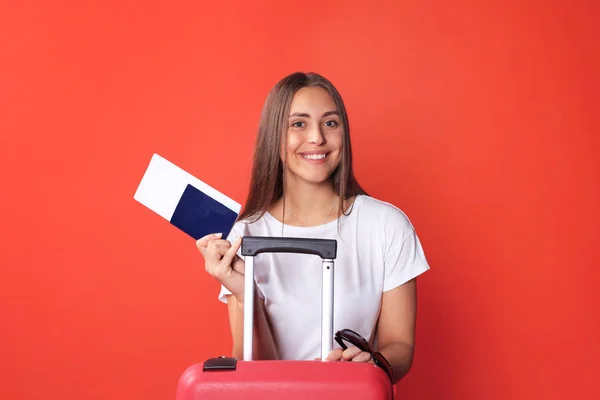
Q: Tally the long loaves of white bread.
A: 0